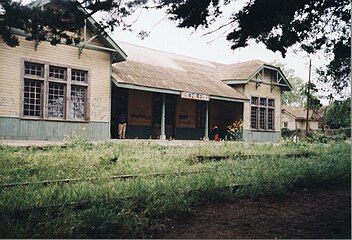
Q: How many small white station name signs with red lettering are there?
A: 1